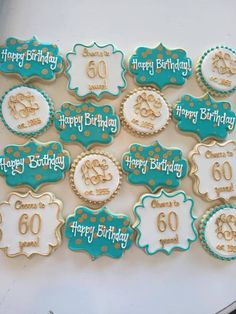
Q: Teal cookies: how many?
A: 7